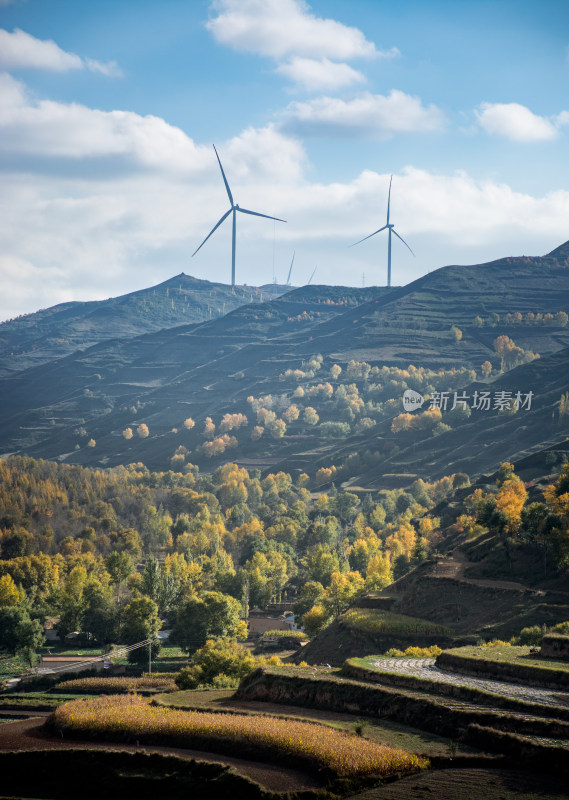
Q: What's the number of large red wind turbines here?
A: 0